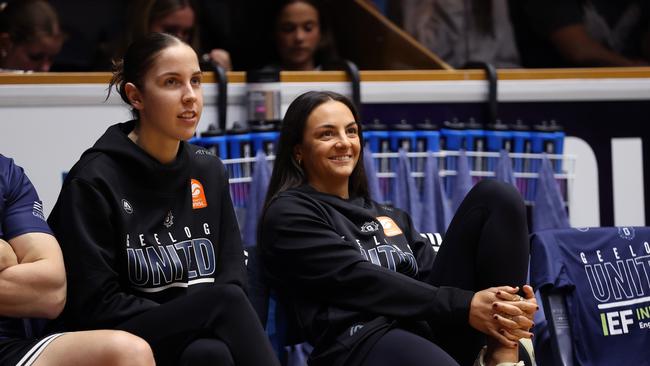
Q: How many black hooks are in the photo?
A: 3